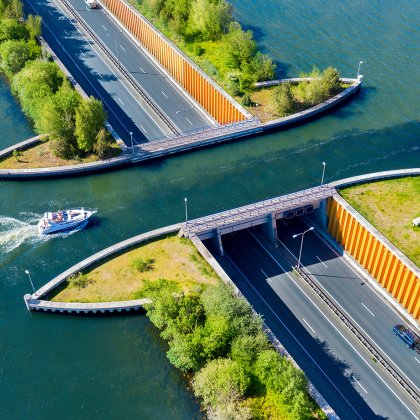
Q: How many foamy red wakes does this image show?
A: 0